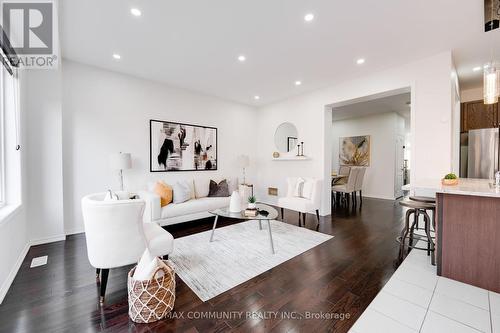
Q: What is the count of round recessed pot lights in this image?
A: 7